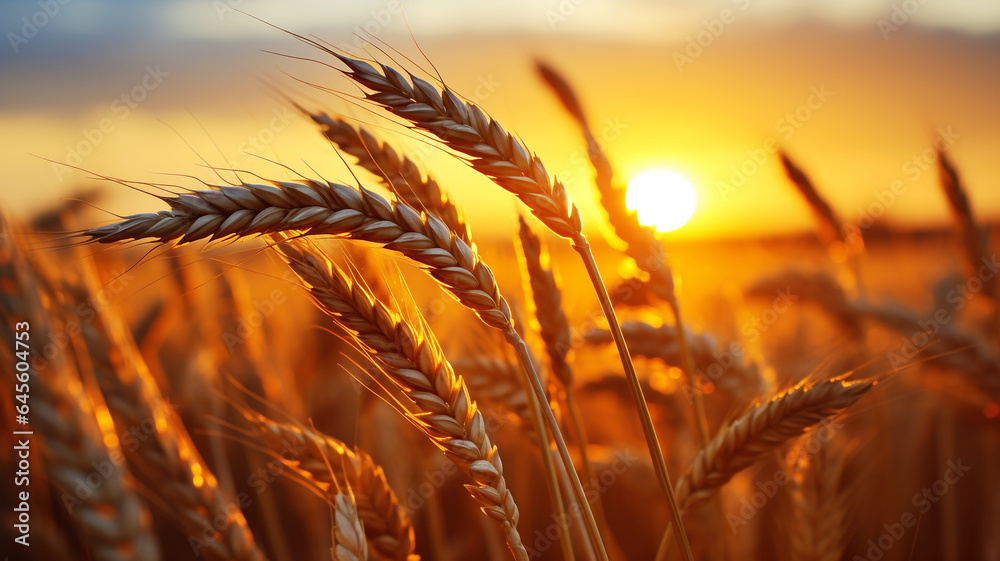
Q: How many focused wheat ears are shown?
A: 3